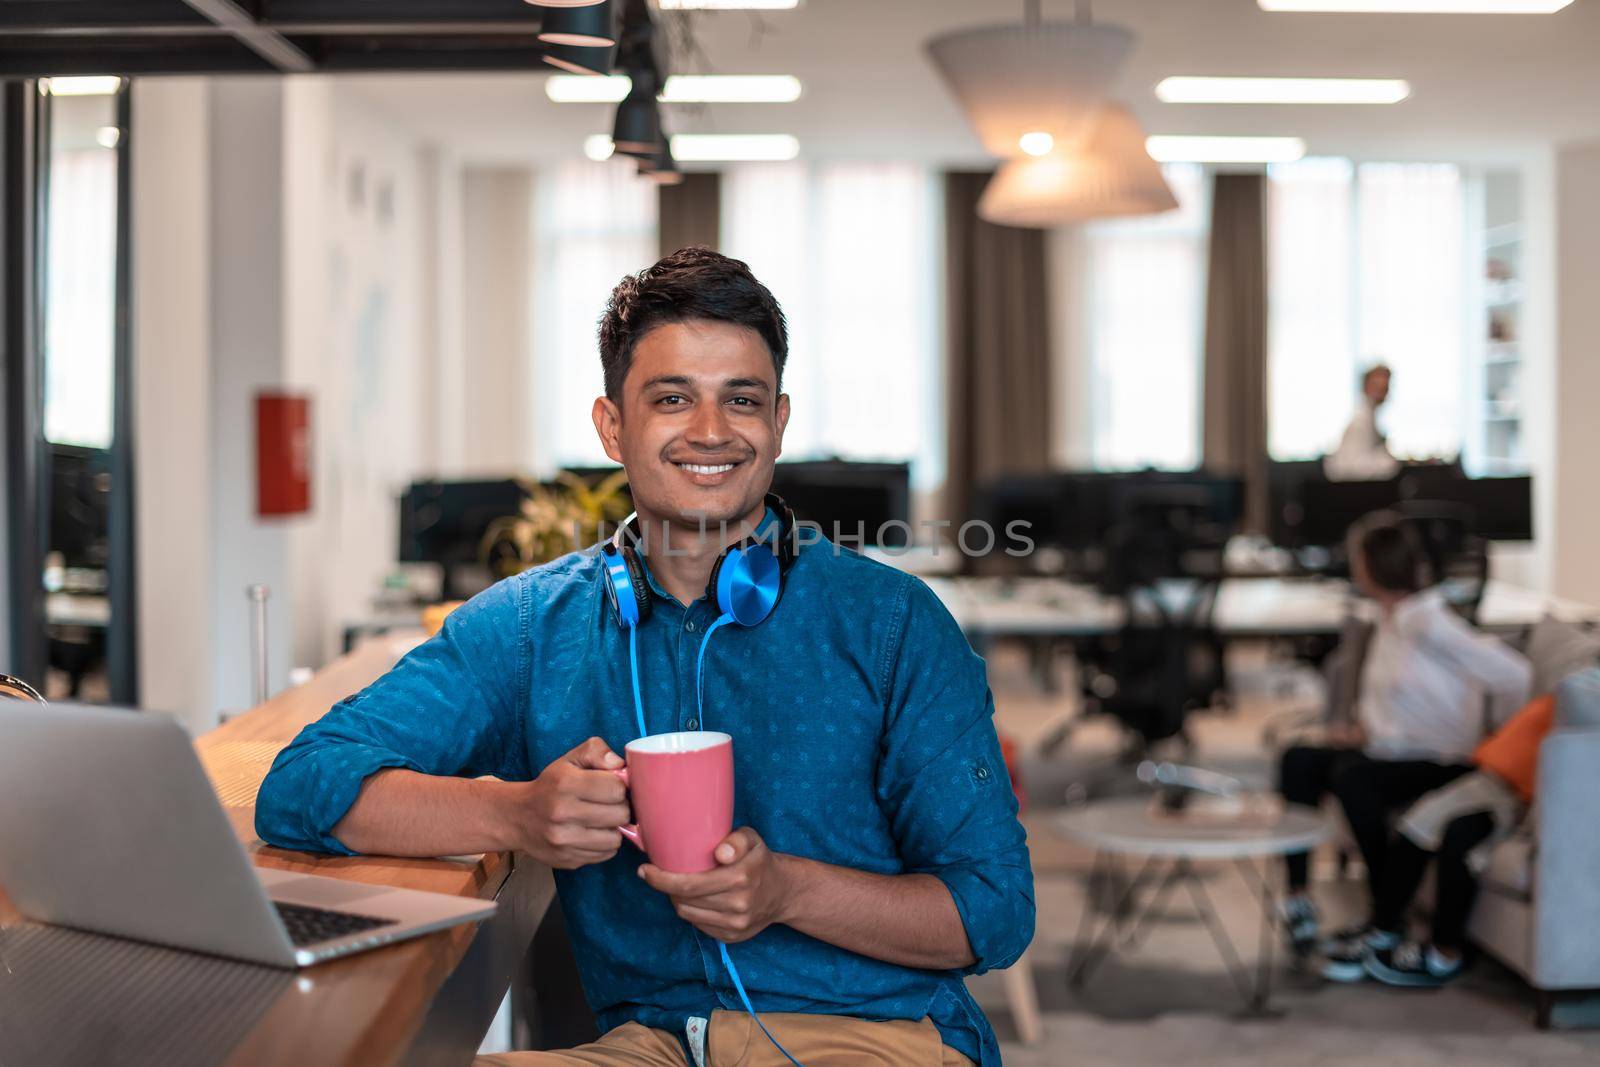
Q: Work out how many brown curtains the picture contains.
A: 3